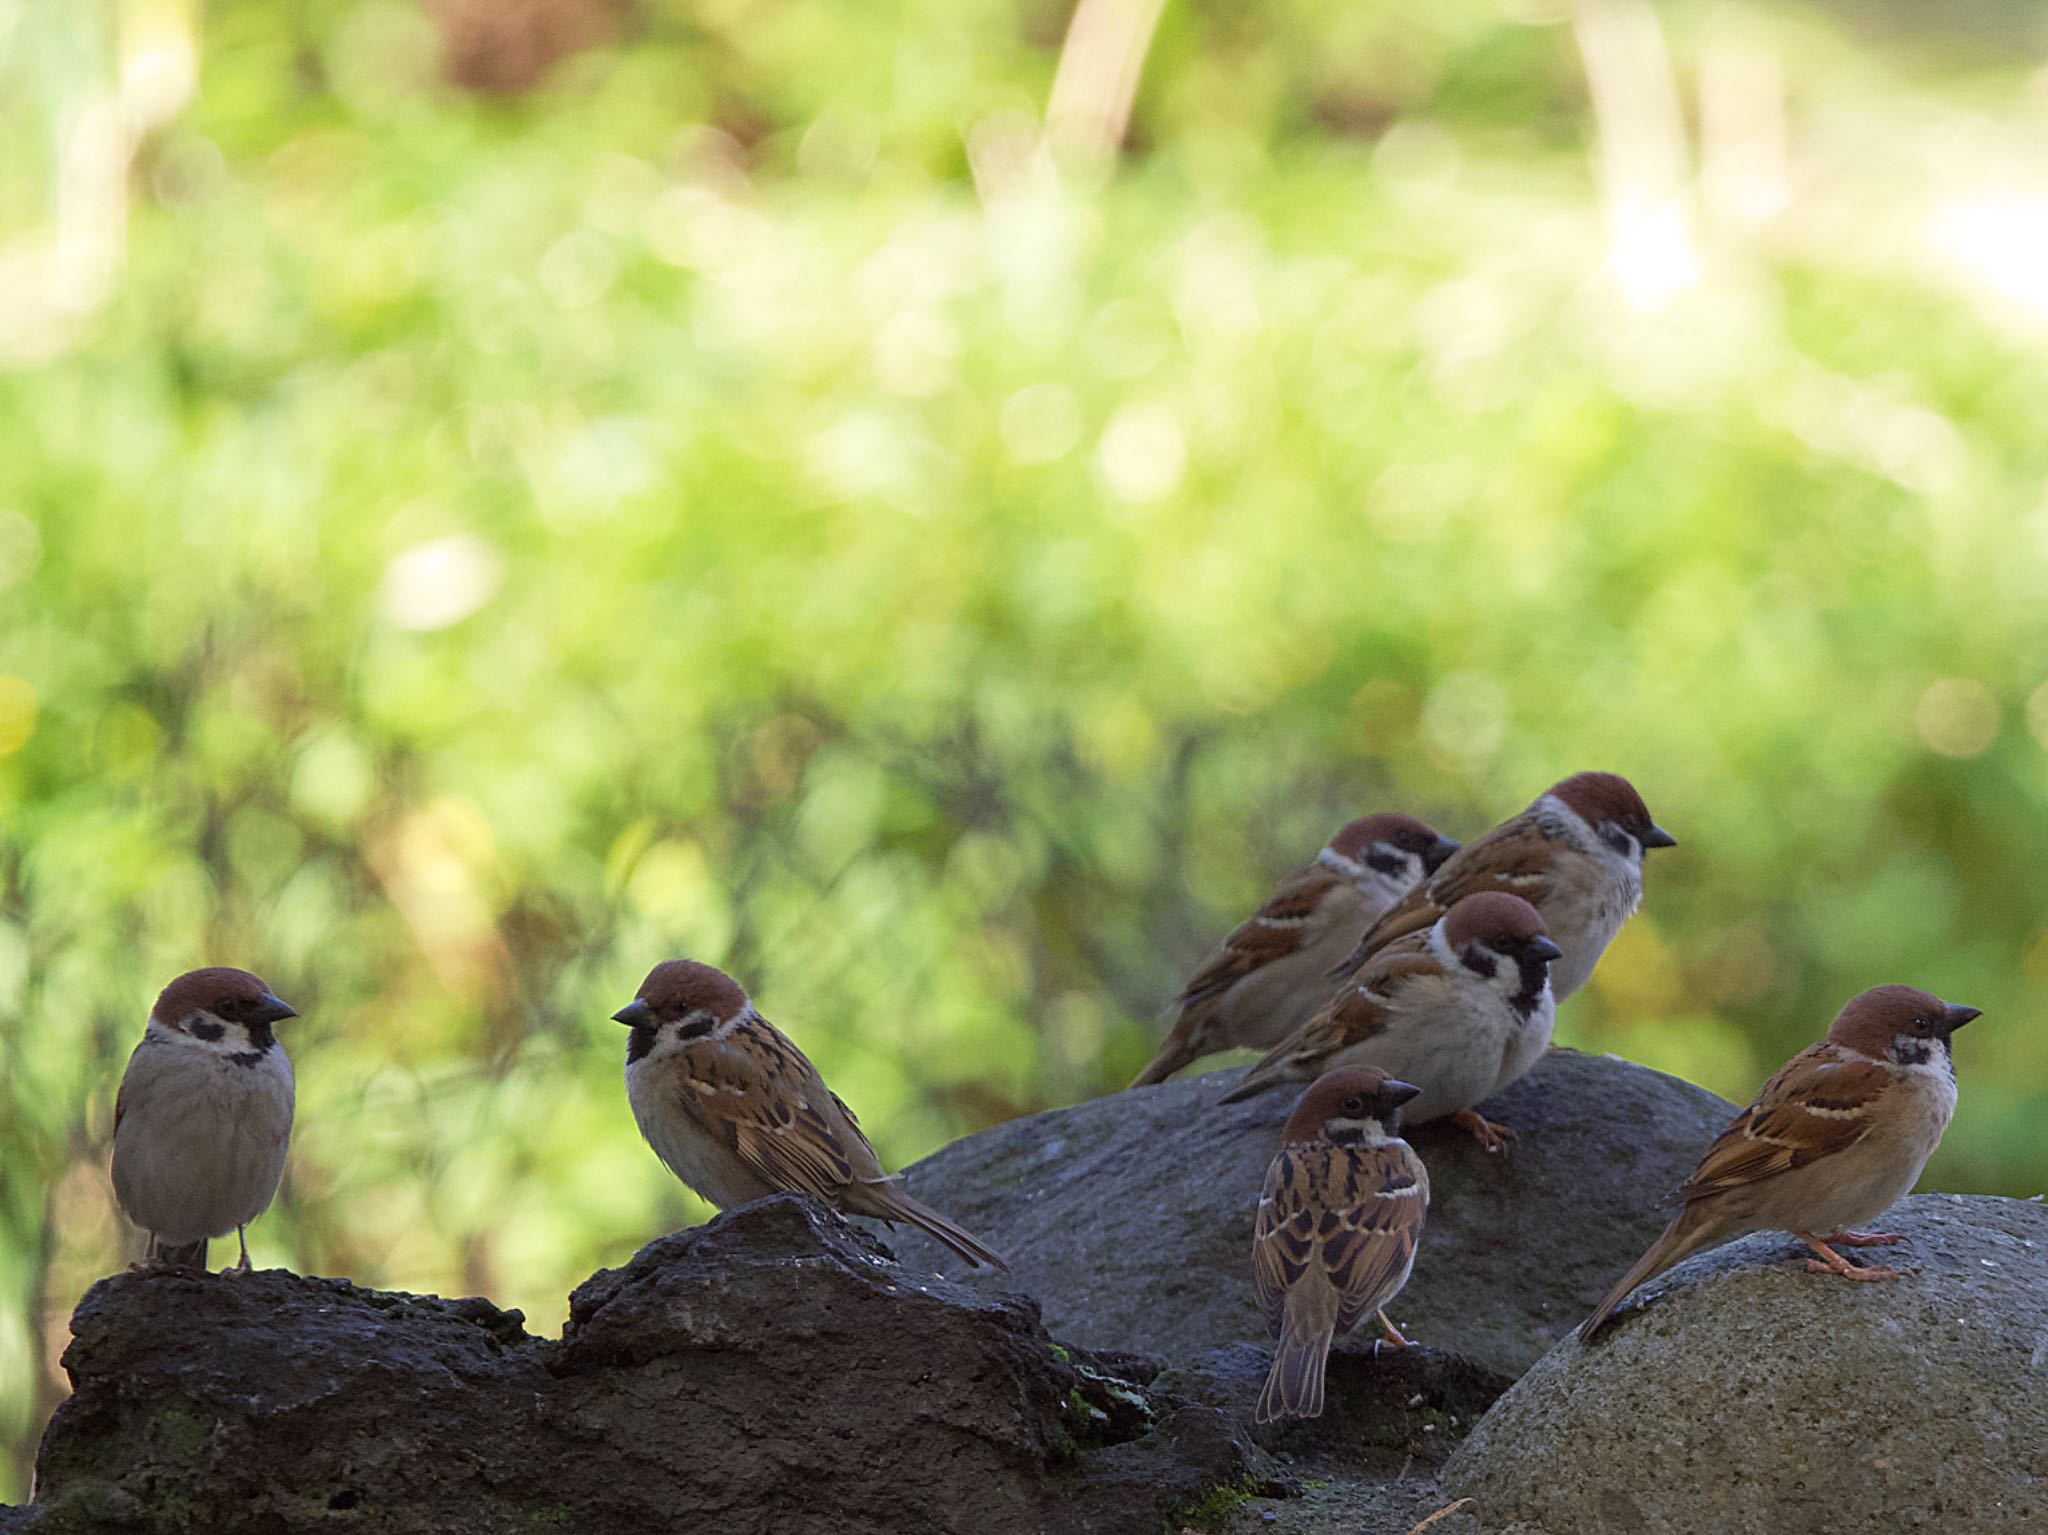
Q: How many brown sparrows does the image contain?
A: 7